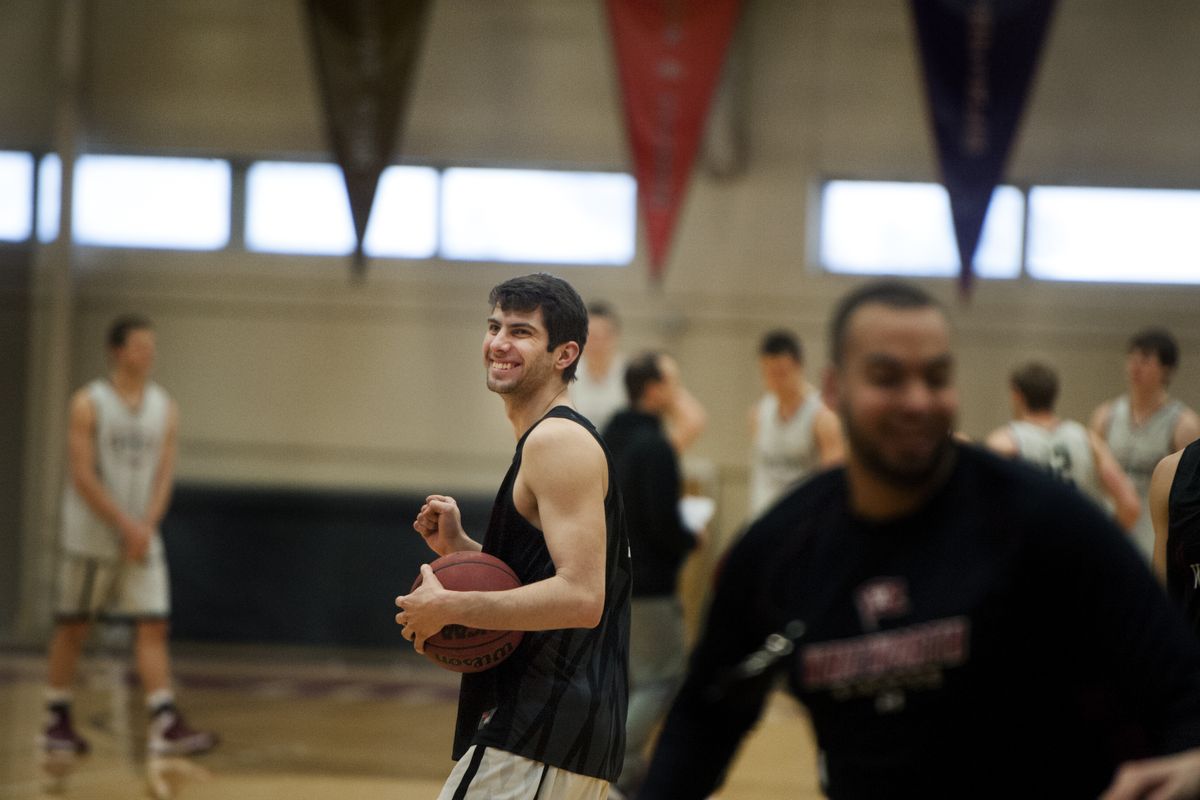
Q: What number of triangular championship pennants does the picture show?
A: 3